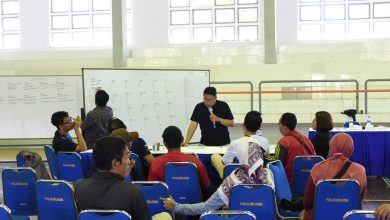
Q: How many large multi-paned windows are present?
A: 4